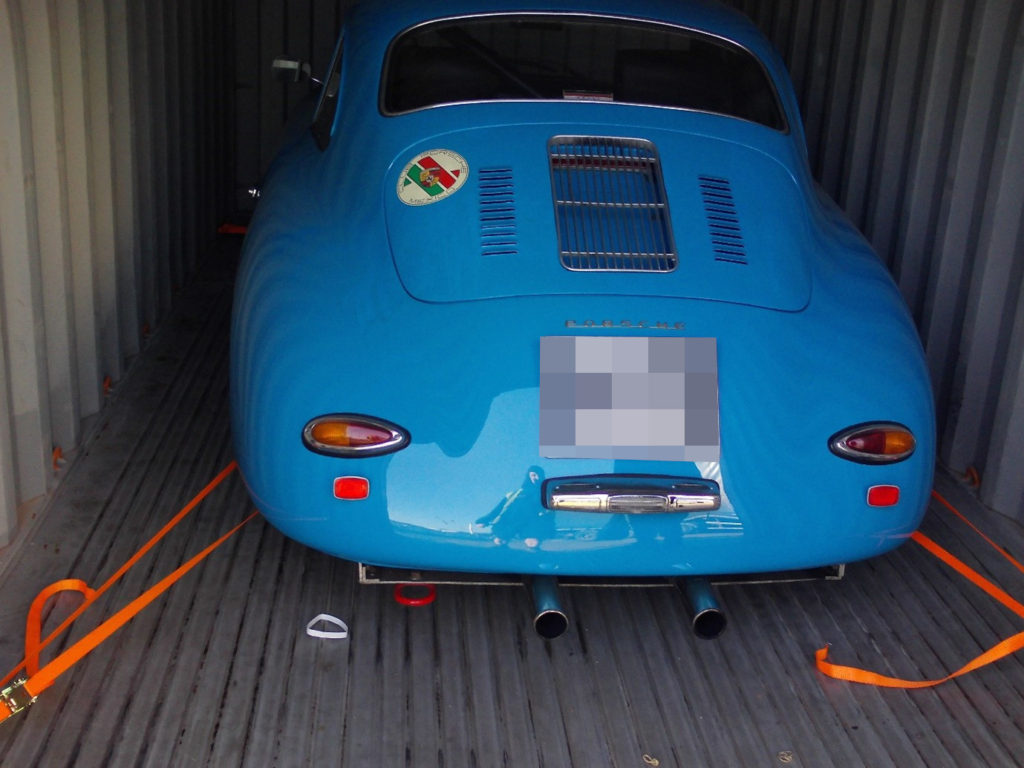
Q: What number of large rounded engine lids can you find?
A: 1